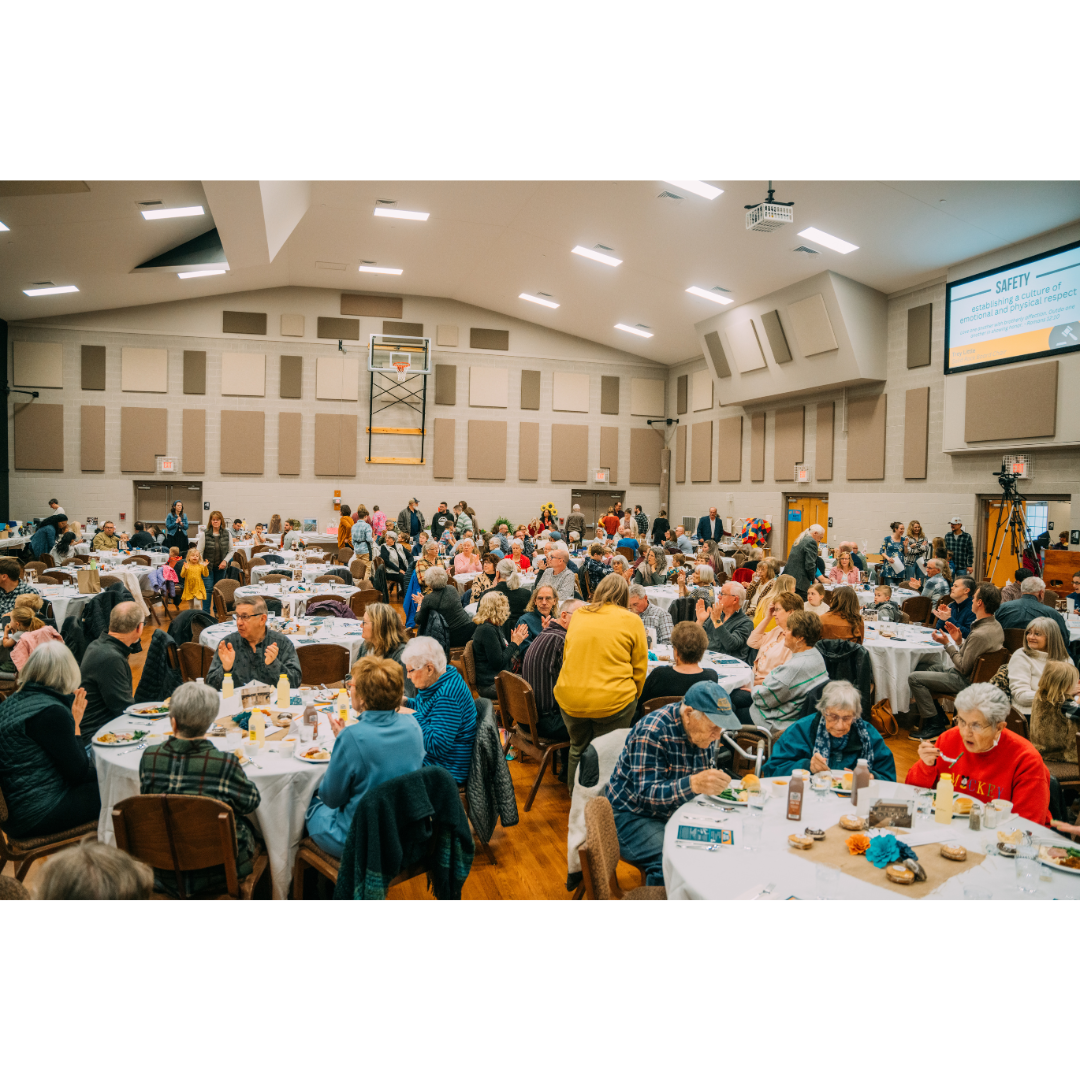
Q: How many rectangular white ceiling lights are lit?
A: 12